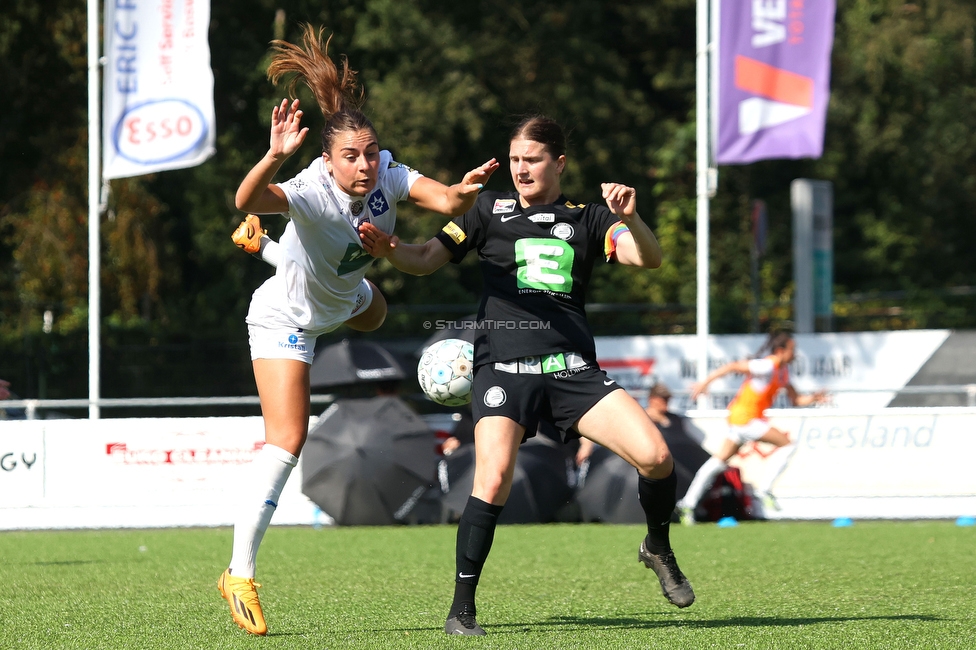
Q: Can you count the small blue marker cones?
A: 3